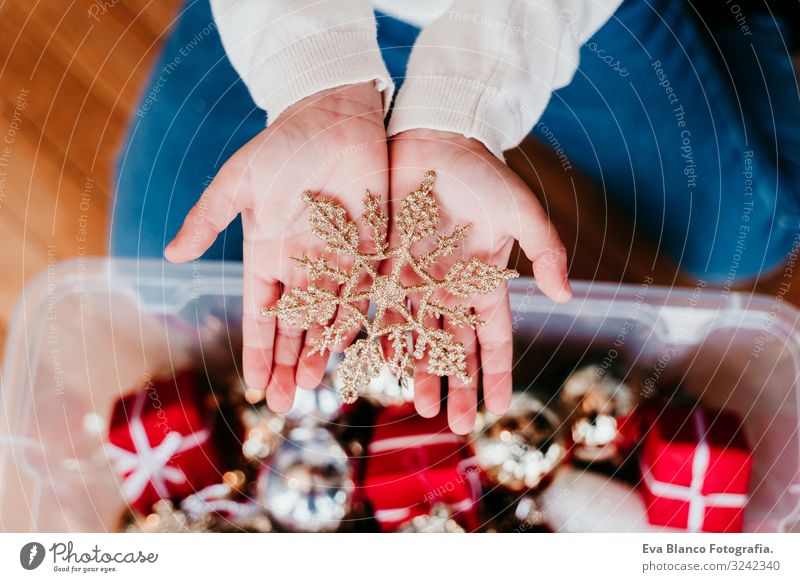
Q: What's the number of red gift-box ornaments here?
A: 3